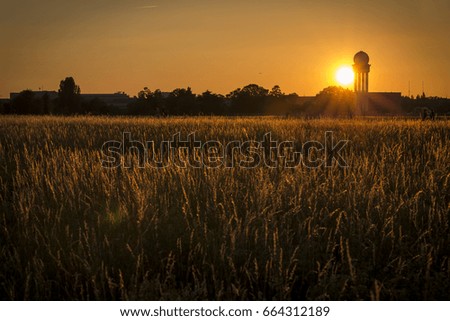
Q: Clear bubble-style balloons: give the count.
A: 0